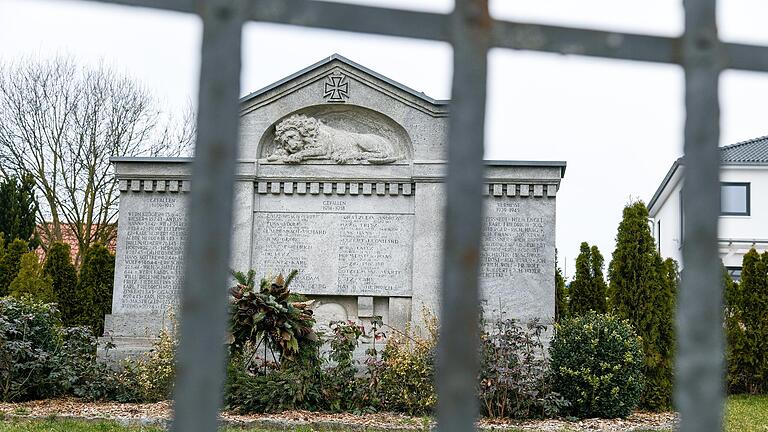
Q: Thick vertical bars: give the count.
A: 3